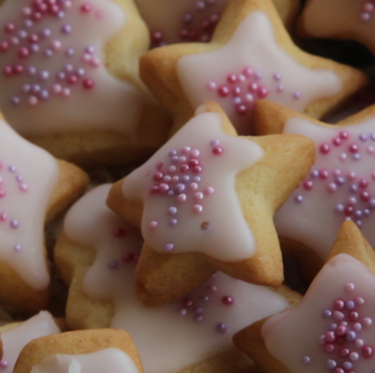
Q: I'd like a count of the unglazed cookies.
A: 0